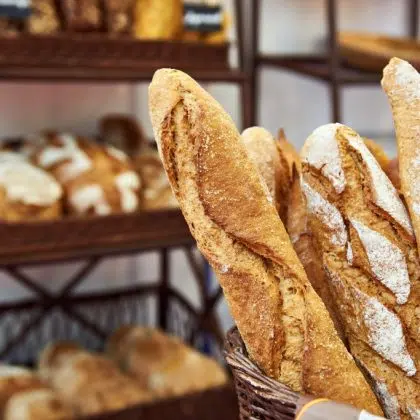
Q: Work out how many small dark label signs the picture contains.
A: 2